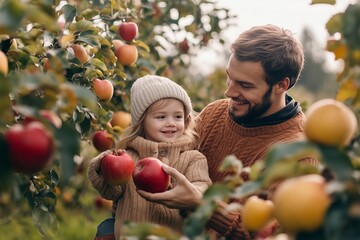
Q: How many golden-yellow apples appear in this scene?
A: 3